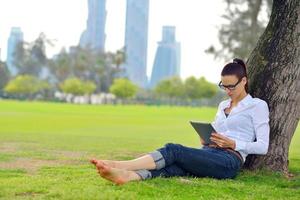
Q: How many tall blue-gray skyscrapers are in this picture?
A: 4